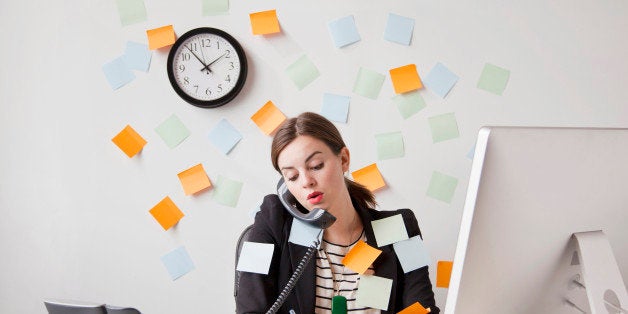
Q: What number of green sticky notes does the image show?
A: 13